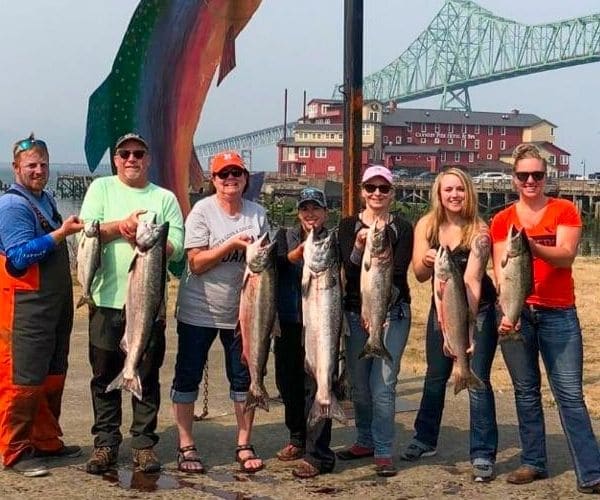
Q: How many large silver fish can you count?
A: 7